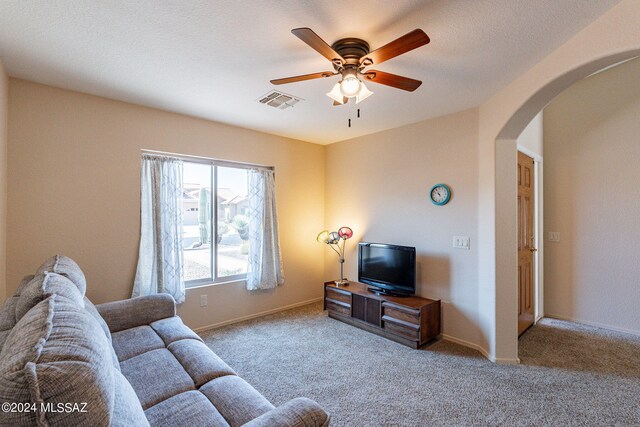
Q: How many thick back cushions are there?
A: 3